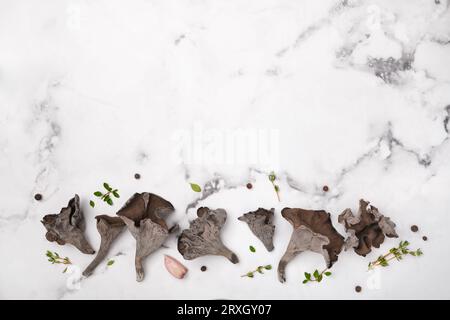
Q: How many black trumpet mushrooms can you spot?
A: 7